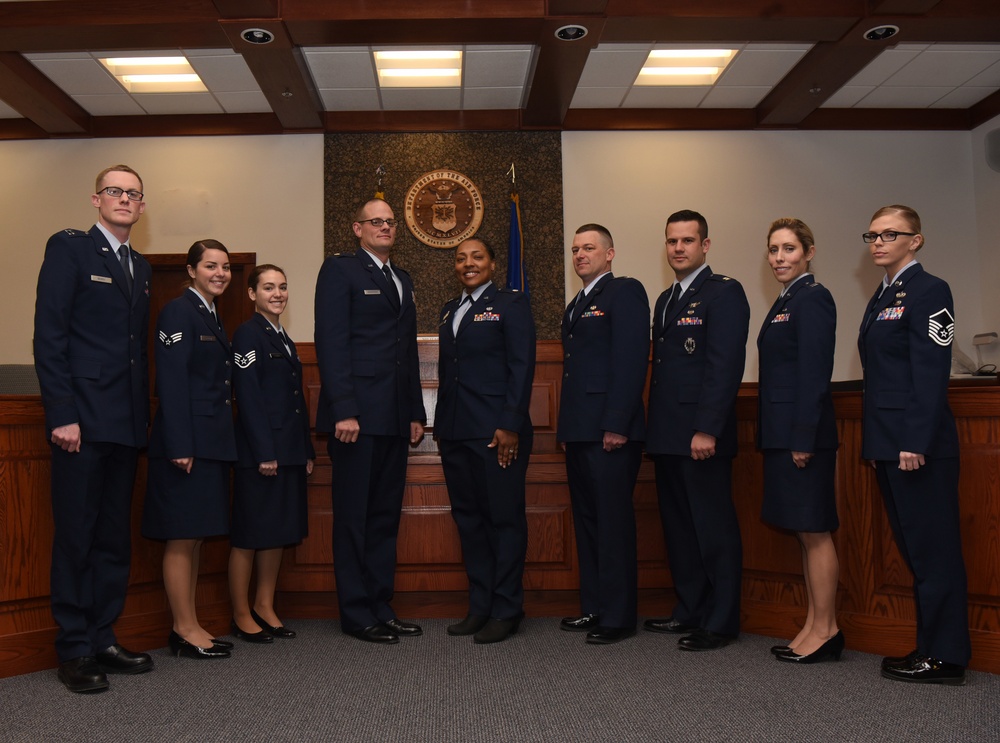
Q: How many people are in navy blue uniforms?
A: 9